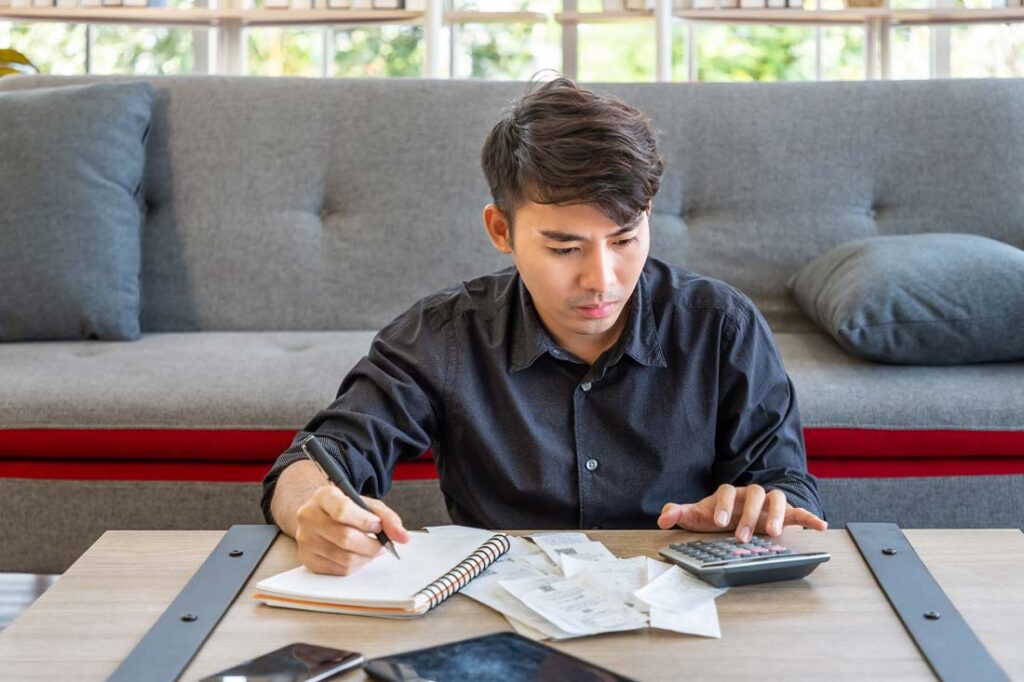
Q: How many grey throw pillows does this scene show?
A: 2